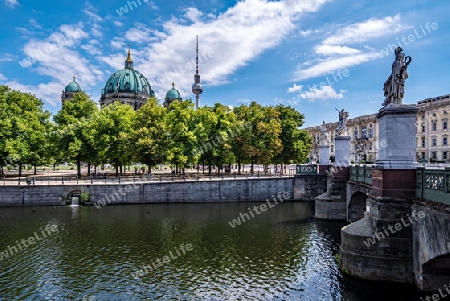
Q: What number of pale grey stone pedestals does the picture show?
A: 3